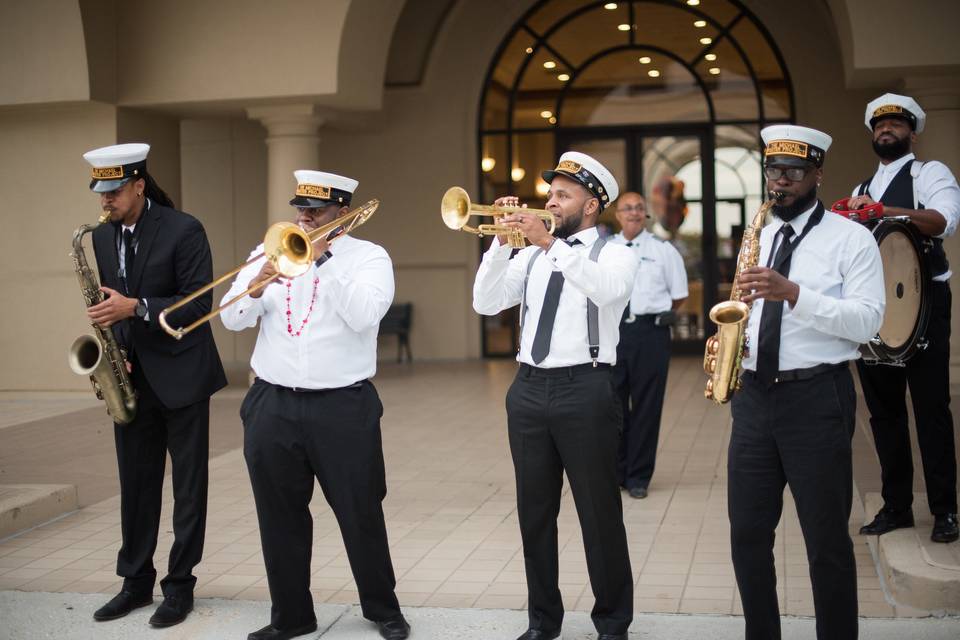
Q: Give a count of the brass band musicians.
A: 5